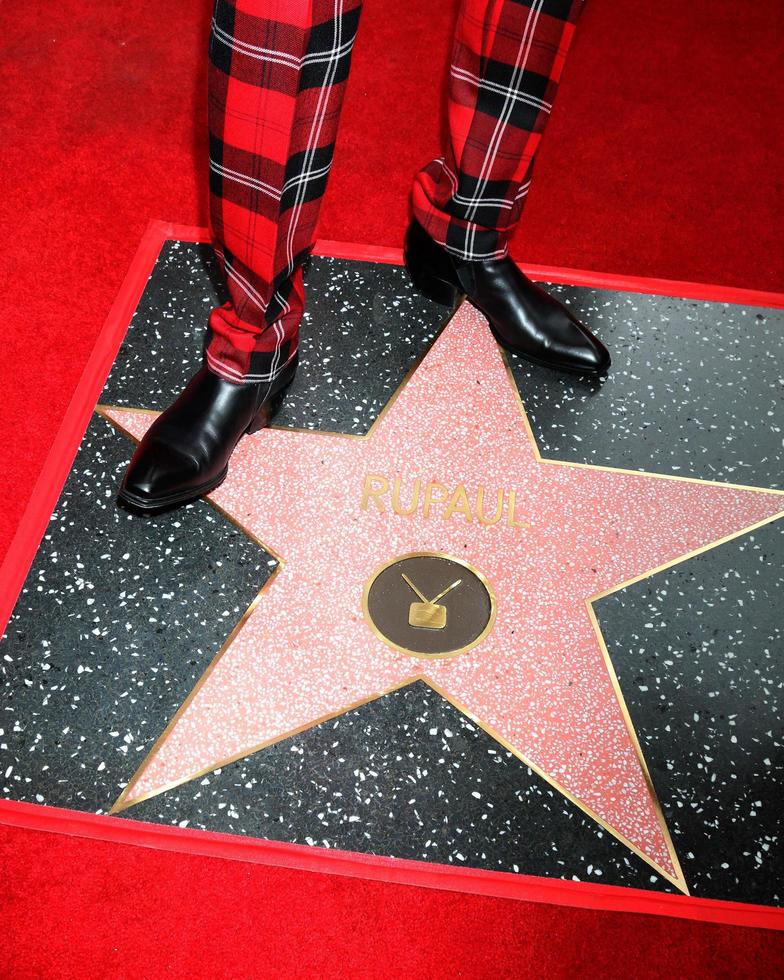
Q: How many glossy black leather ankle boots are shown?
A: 2